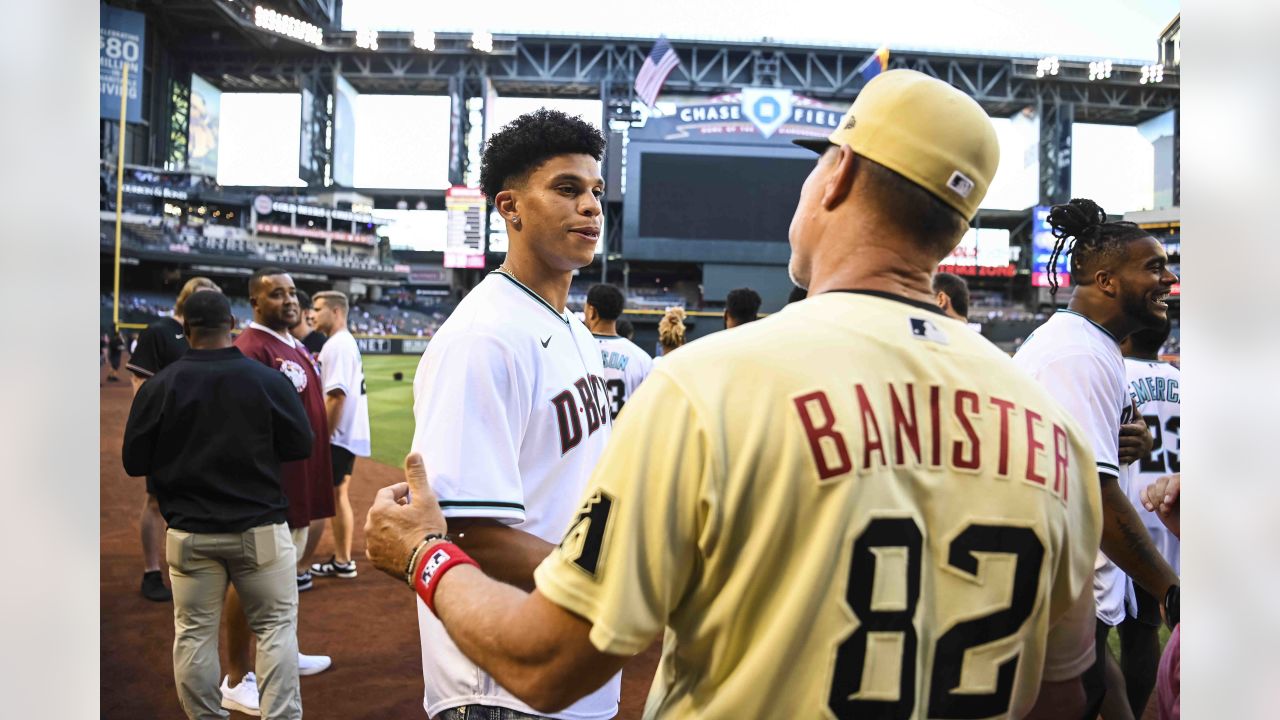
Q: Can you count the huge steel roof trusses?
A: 1